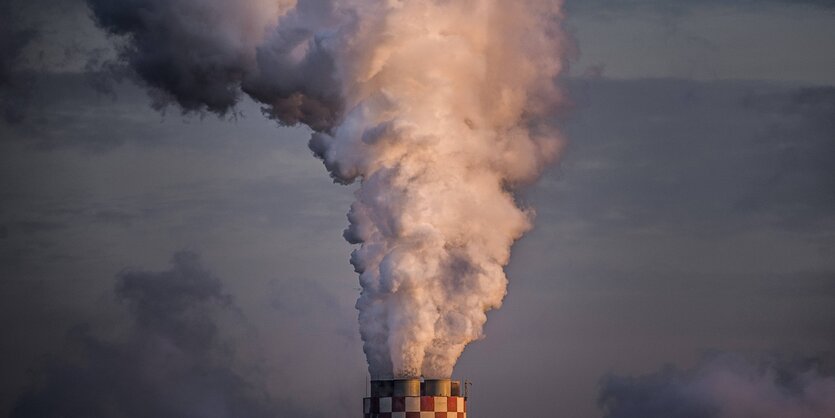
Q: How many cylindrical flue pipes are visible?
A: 4